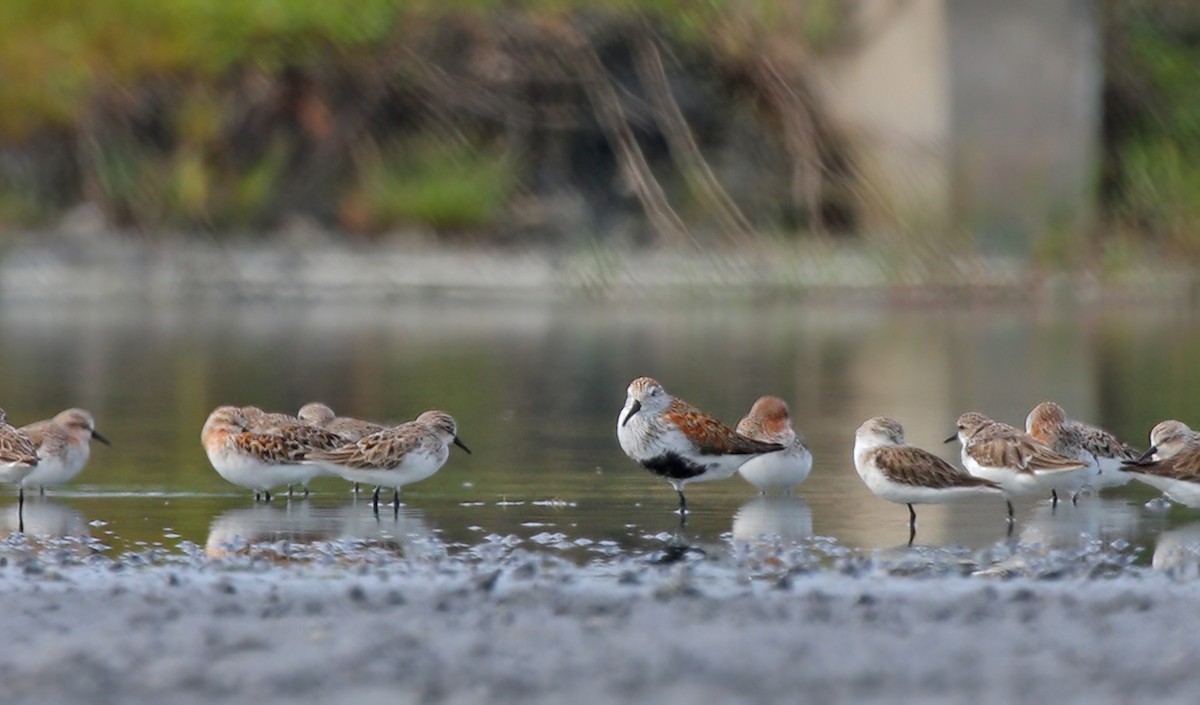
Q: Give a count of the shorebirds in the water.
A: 12